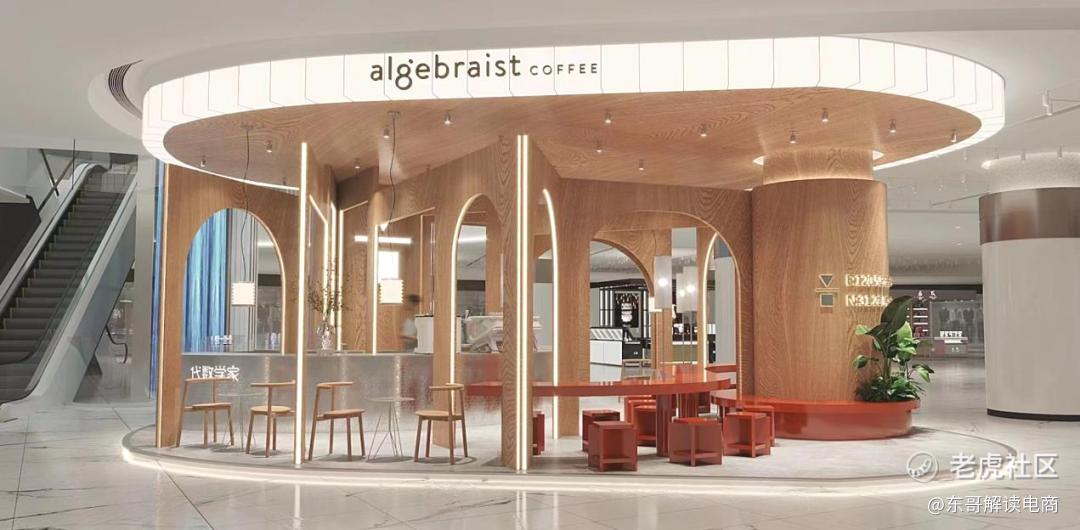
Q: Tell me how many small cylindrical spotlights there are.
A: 13